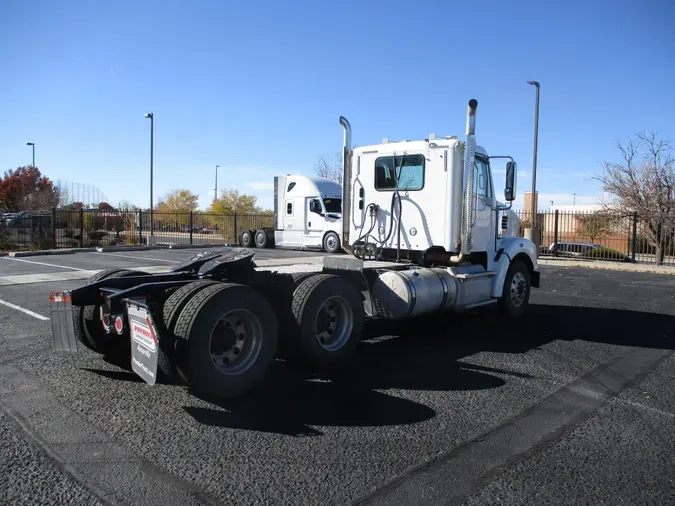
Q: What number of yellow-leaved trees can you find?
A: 2